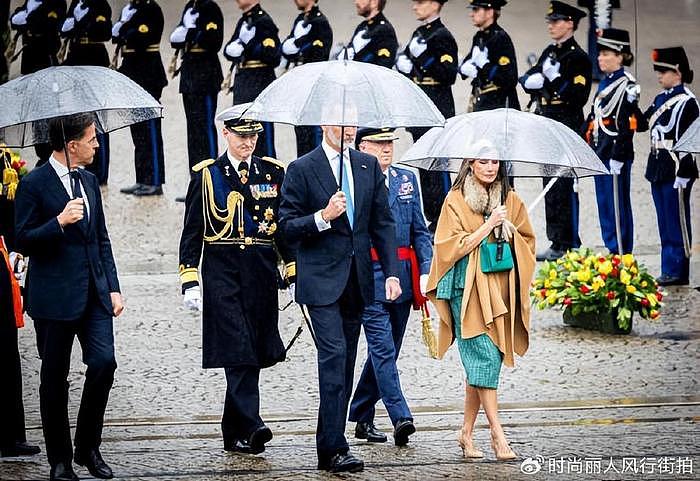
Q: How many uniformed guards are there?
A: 12